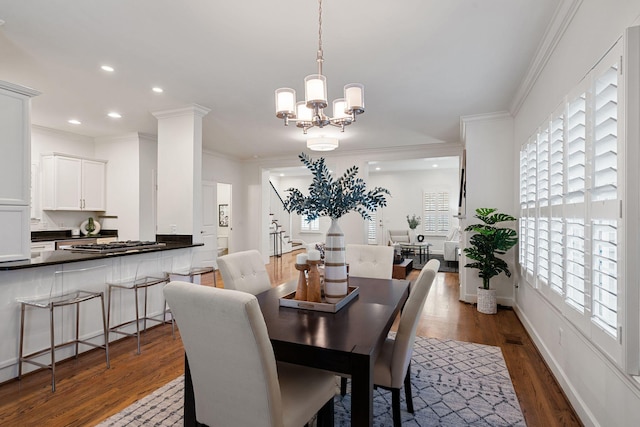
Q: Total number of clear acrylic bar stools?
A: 3